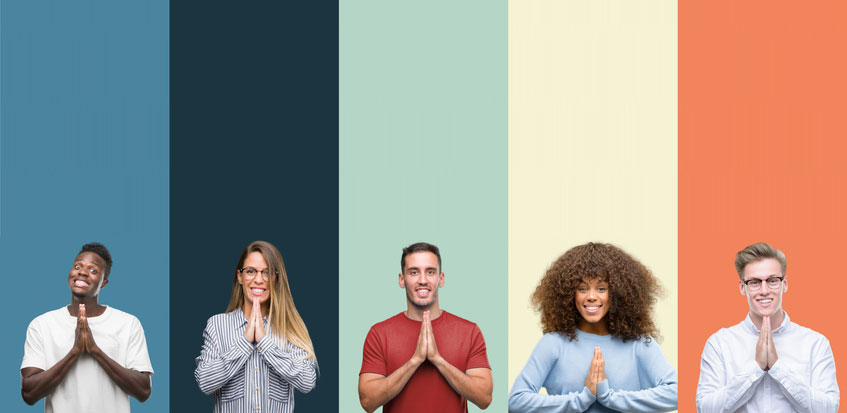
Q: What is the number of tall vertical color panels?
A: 5